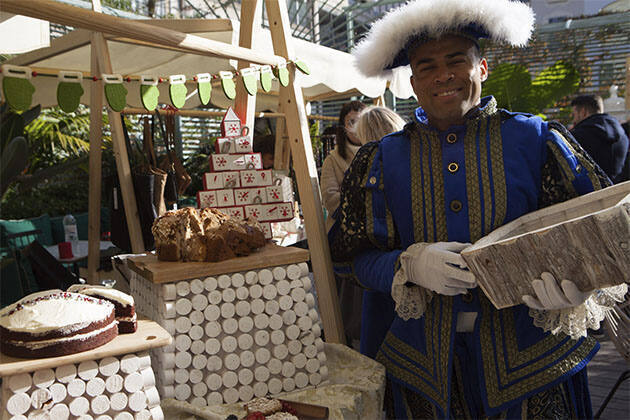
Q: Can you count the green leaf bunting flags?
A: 11